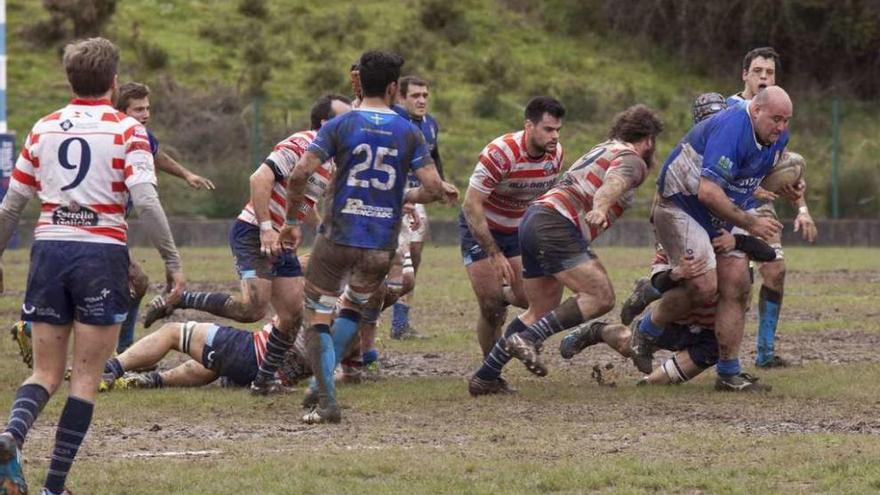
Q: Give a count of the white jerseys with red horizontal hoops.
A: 6